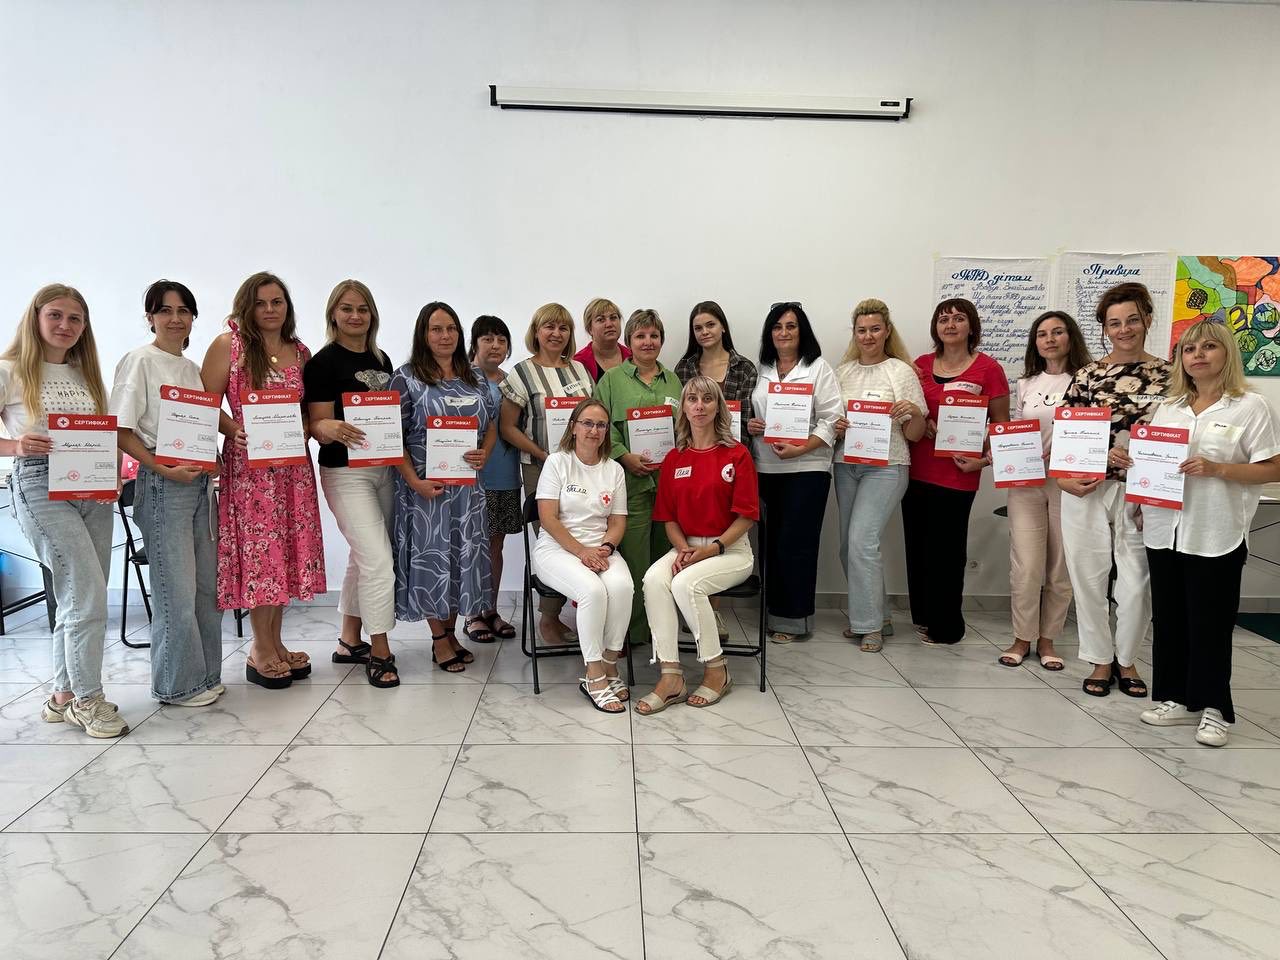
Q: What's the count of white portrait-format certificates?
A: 14